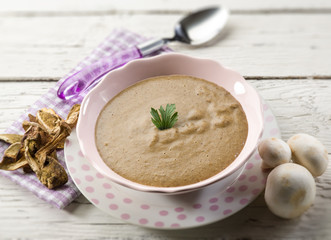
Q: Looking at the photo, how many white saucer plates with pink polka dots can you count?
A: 1